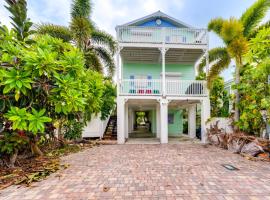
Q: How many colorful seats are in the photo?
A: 4